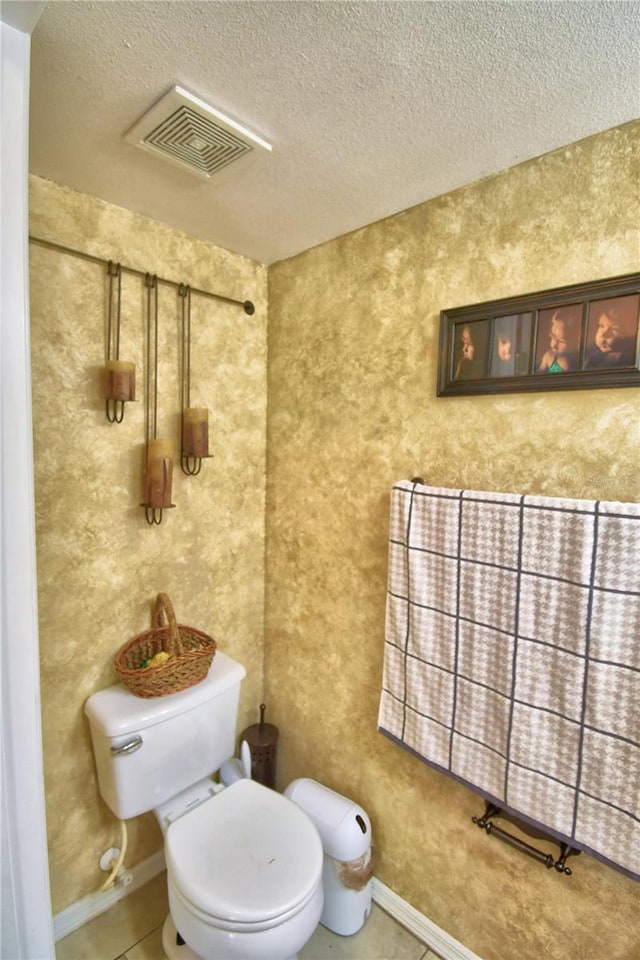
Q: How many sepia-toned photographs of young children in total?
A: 4